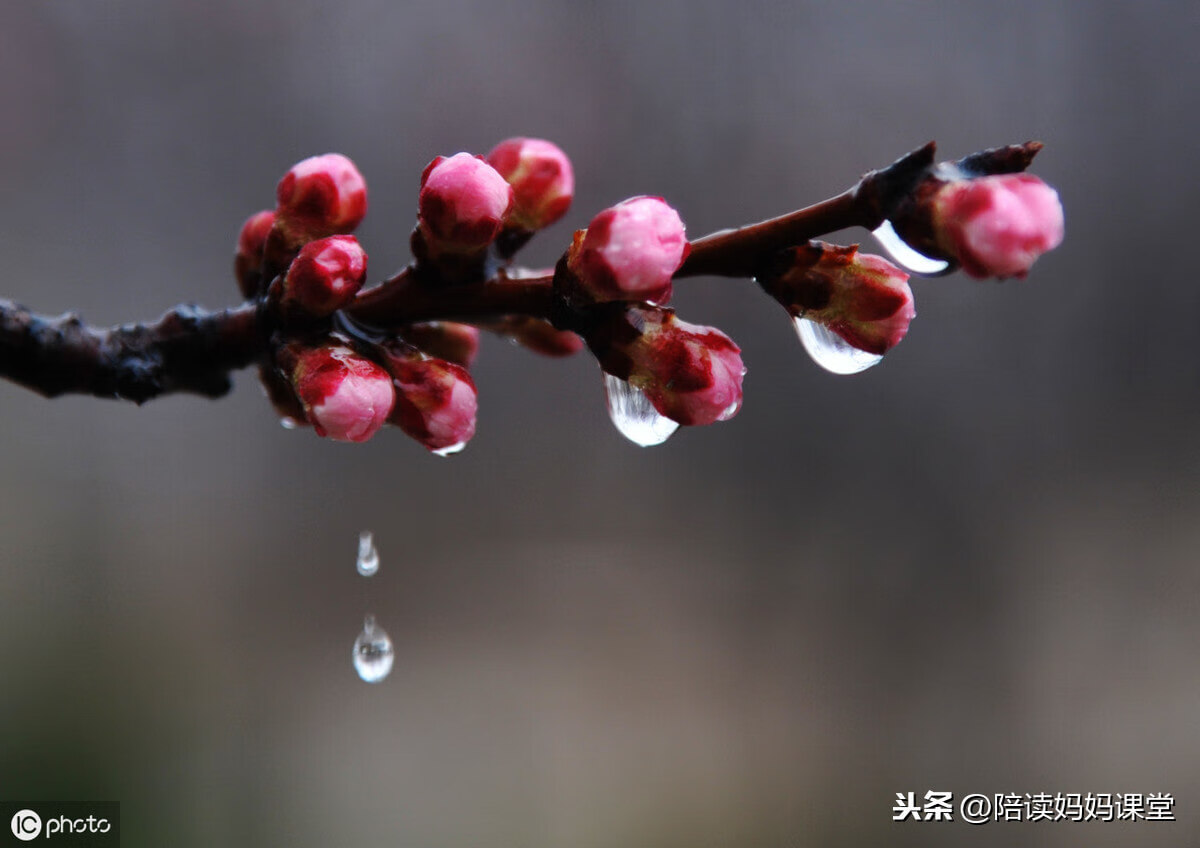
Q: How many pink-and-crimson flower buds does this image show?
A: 13